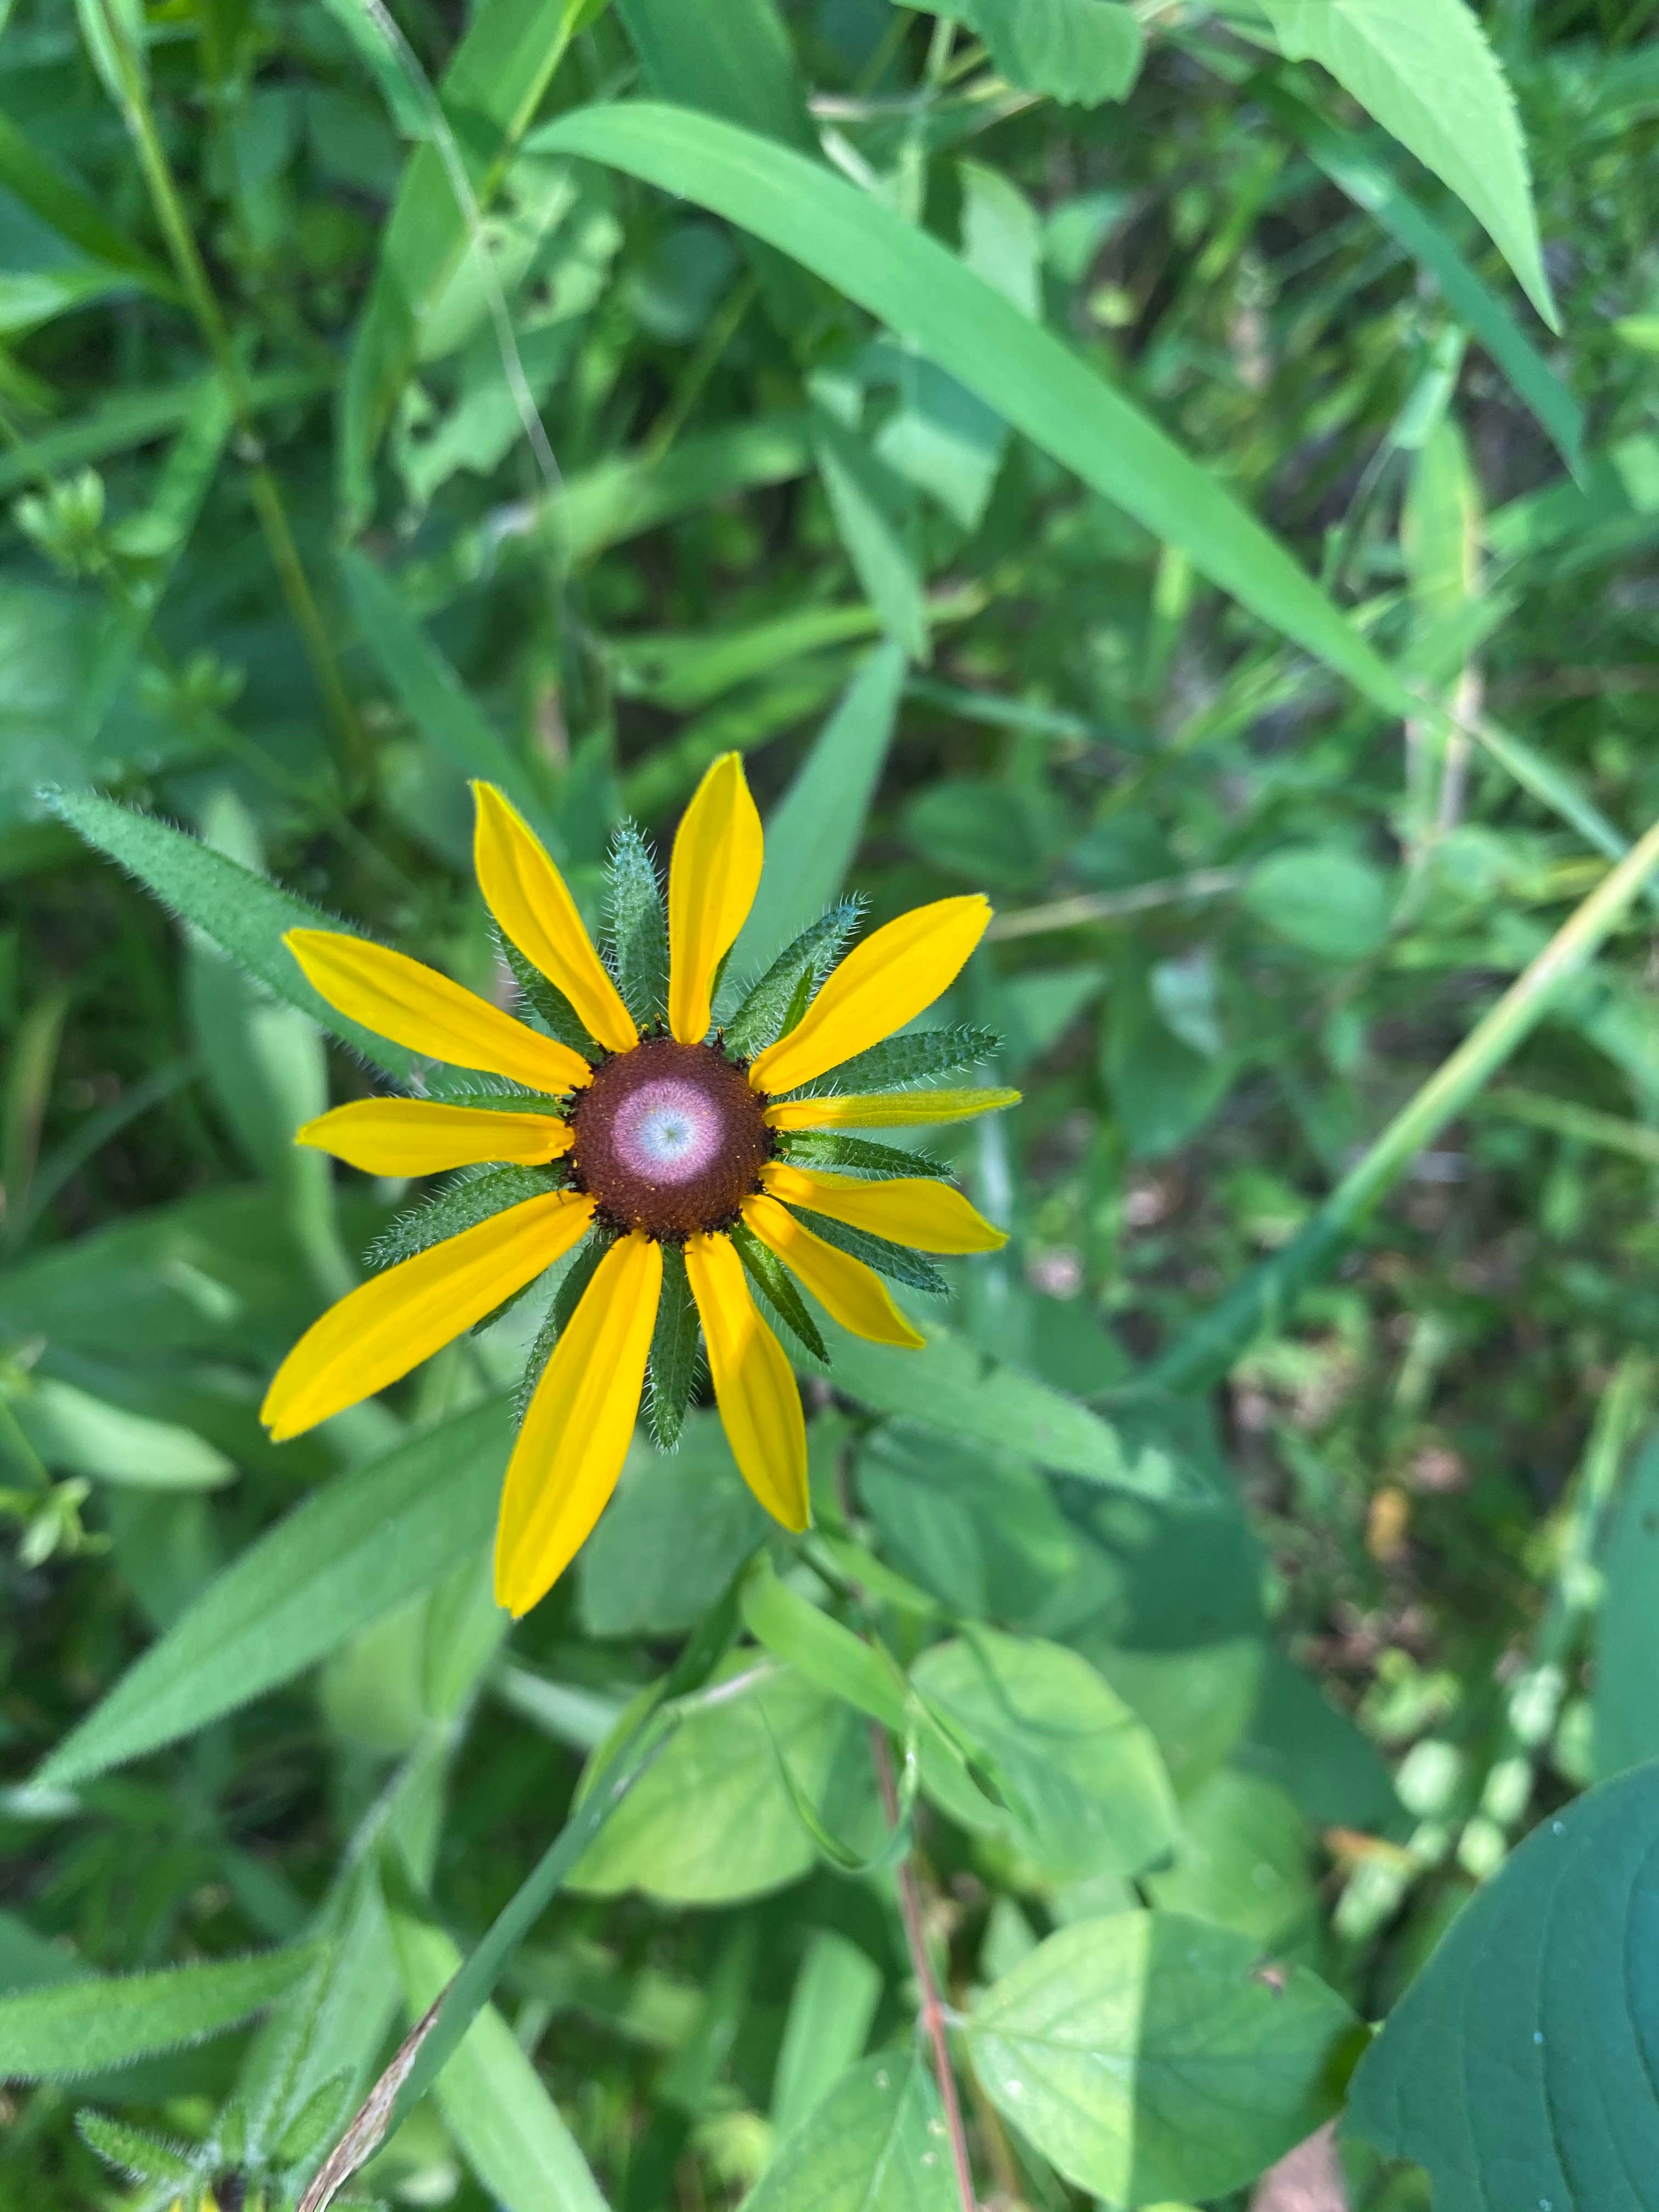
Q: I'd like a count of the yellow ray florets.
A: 11